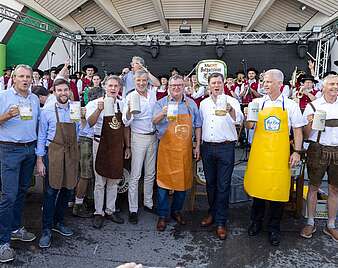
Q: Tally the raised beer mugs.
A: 8